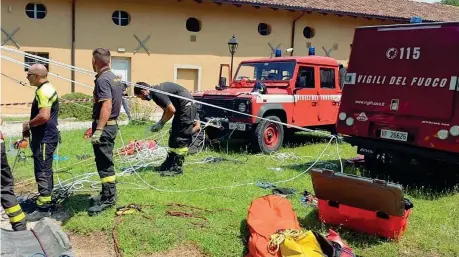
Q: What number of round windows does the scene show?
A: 5